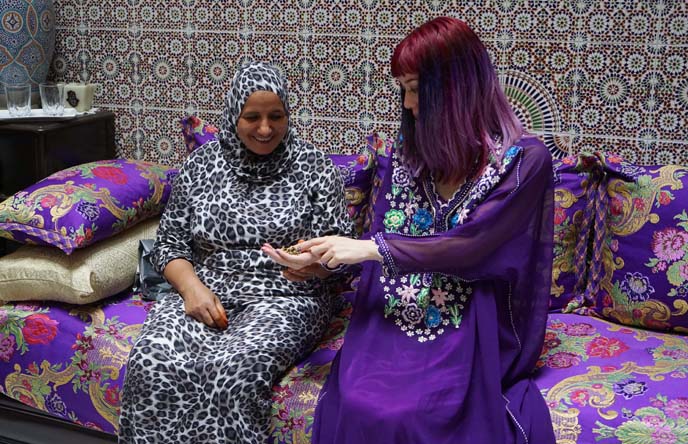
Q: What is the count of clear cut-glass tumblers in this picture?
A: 2